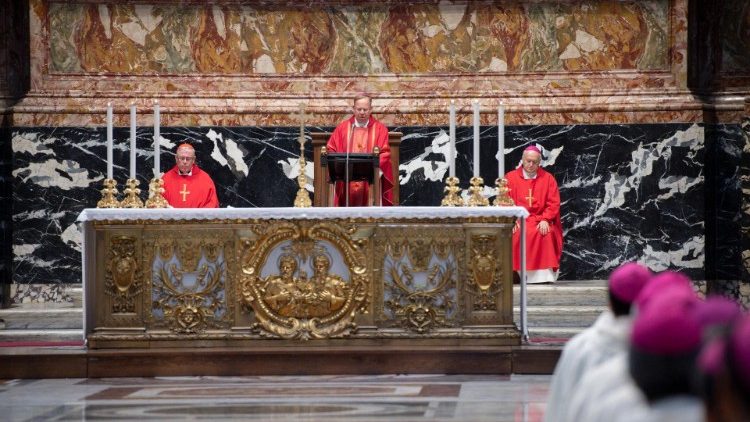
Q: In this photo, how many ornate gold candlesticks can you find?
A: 6